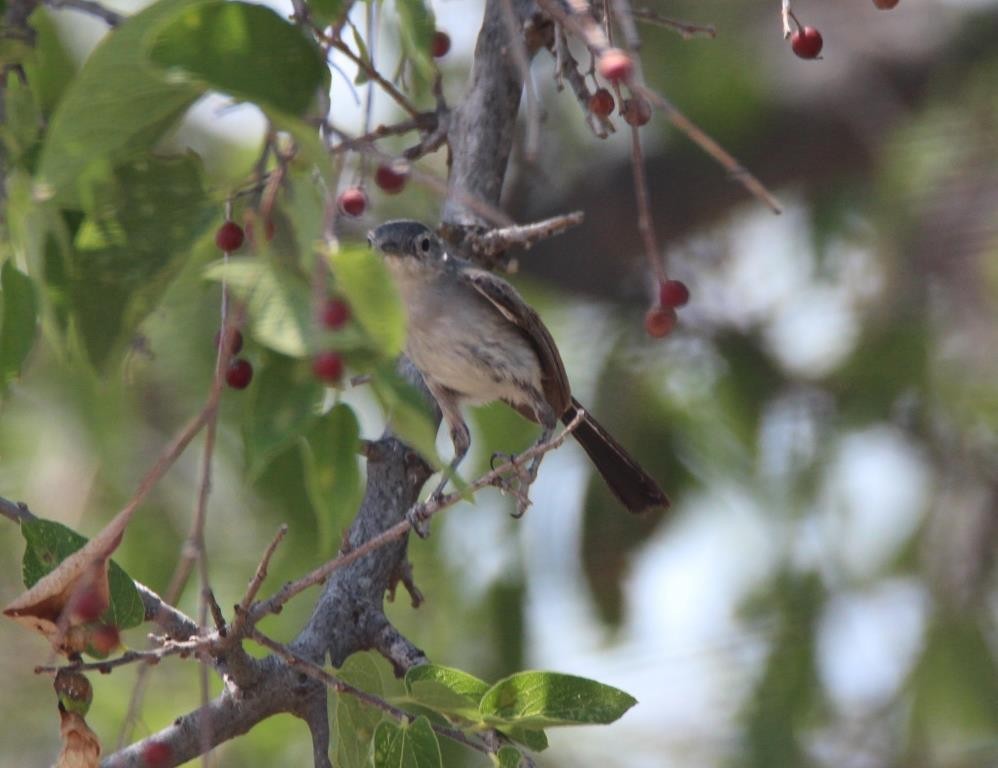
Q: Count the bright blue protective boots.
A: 0